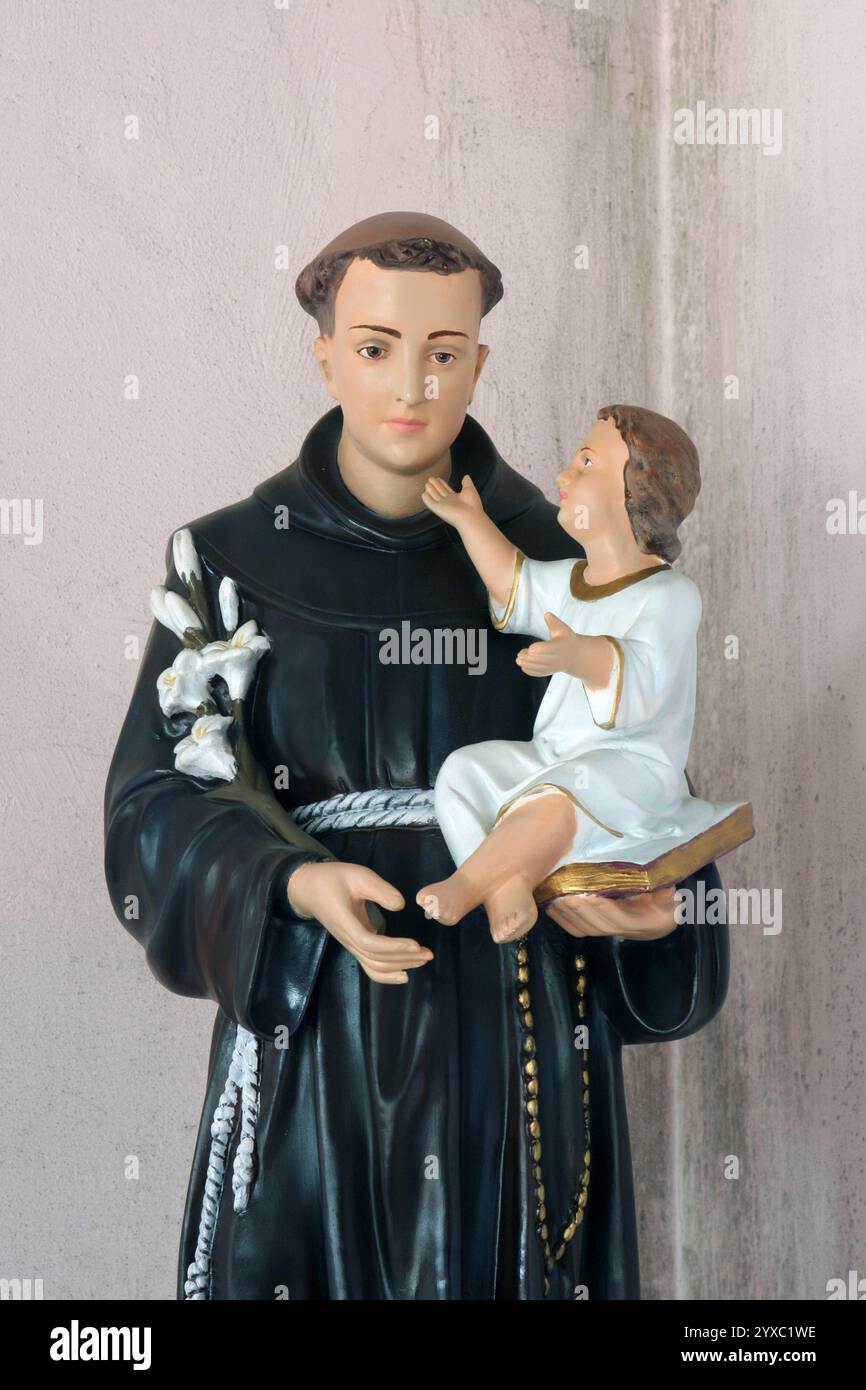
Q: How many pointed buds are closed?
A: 3